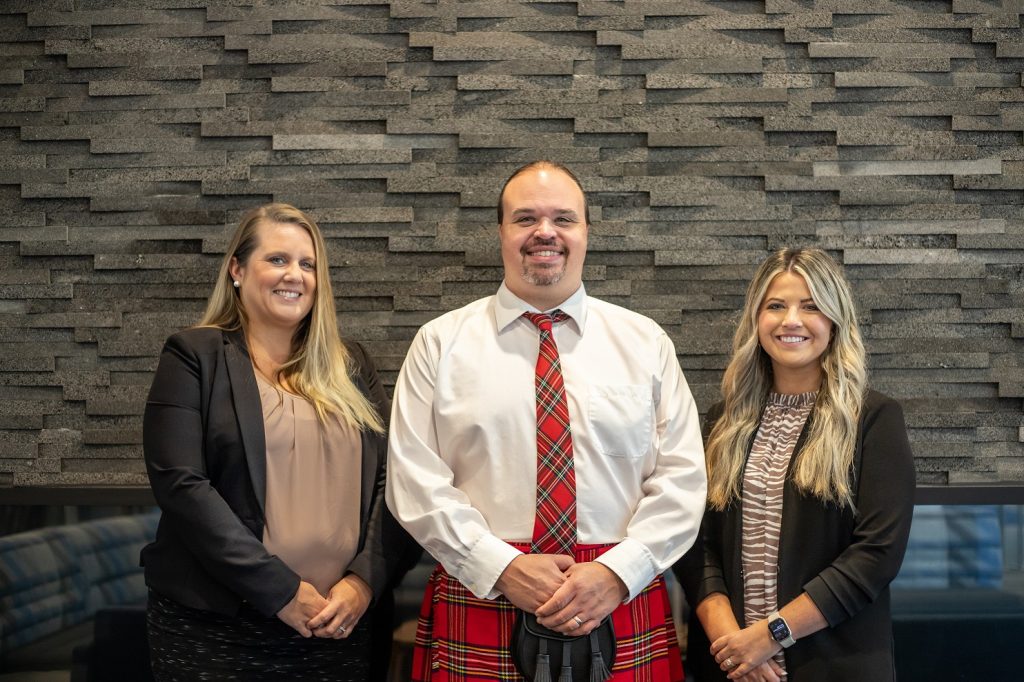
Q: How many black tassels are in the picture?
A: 3